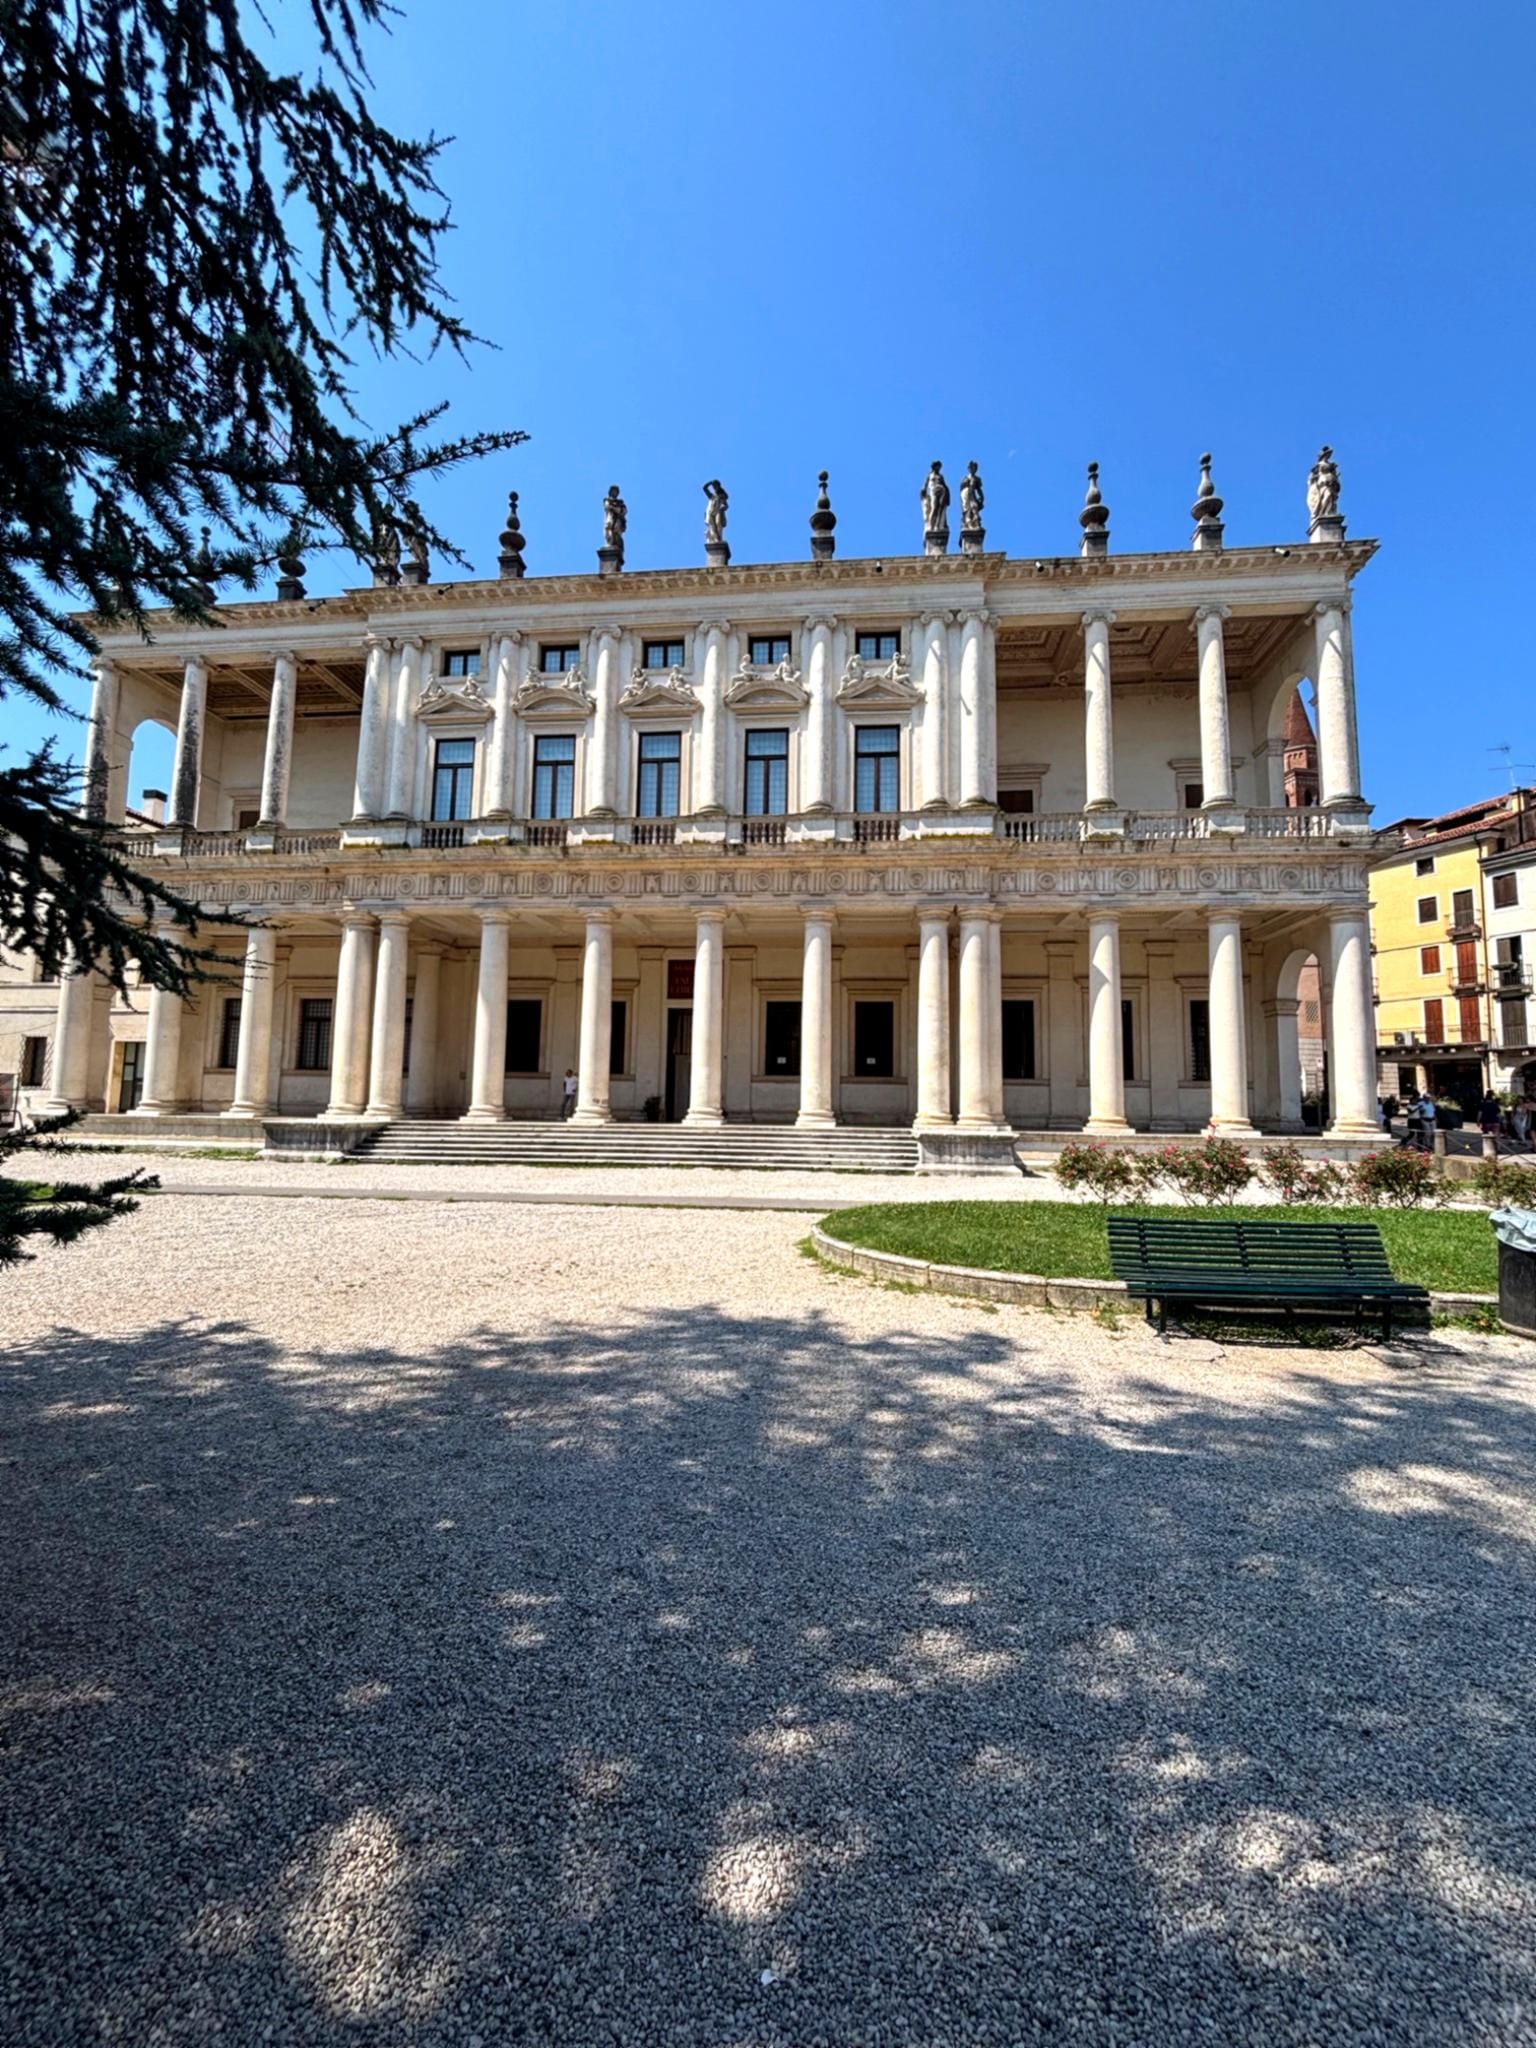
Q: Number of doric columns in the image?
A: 14